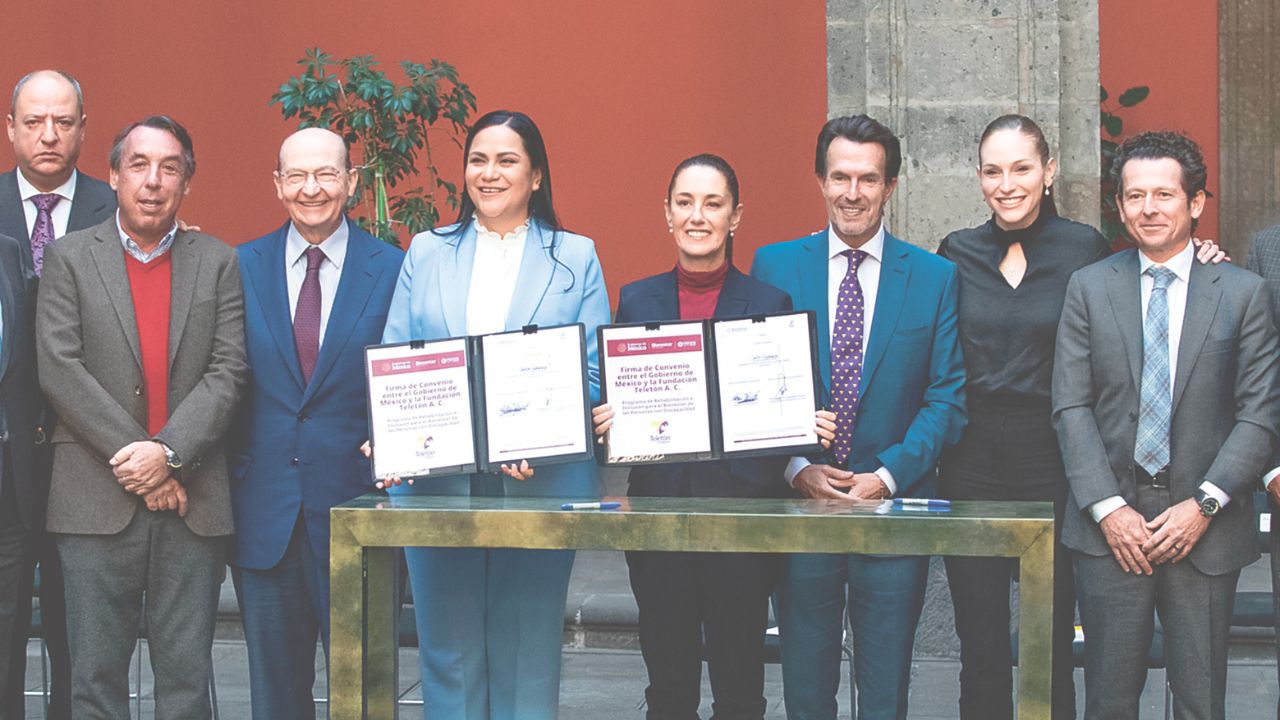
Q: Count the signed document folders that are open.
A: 2